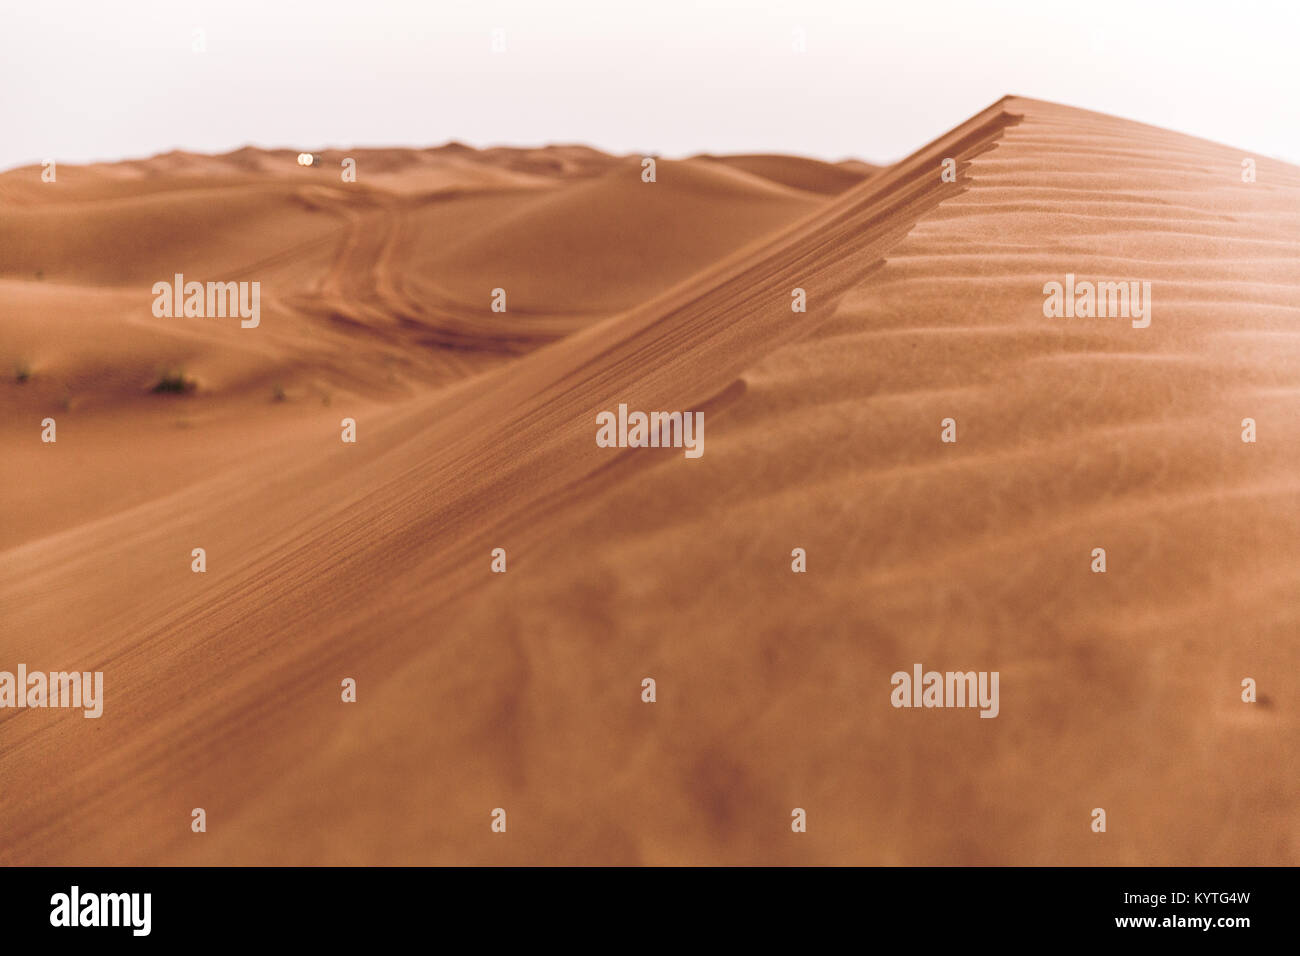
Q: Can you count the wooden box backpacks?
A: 0